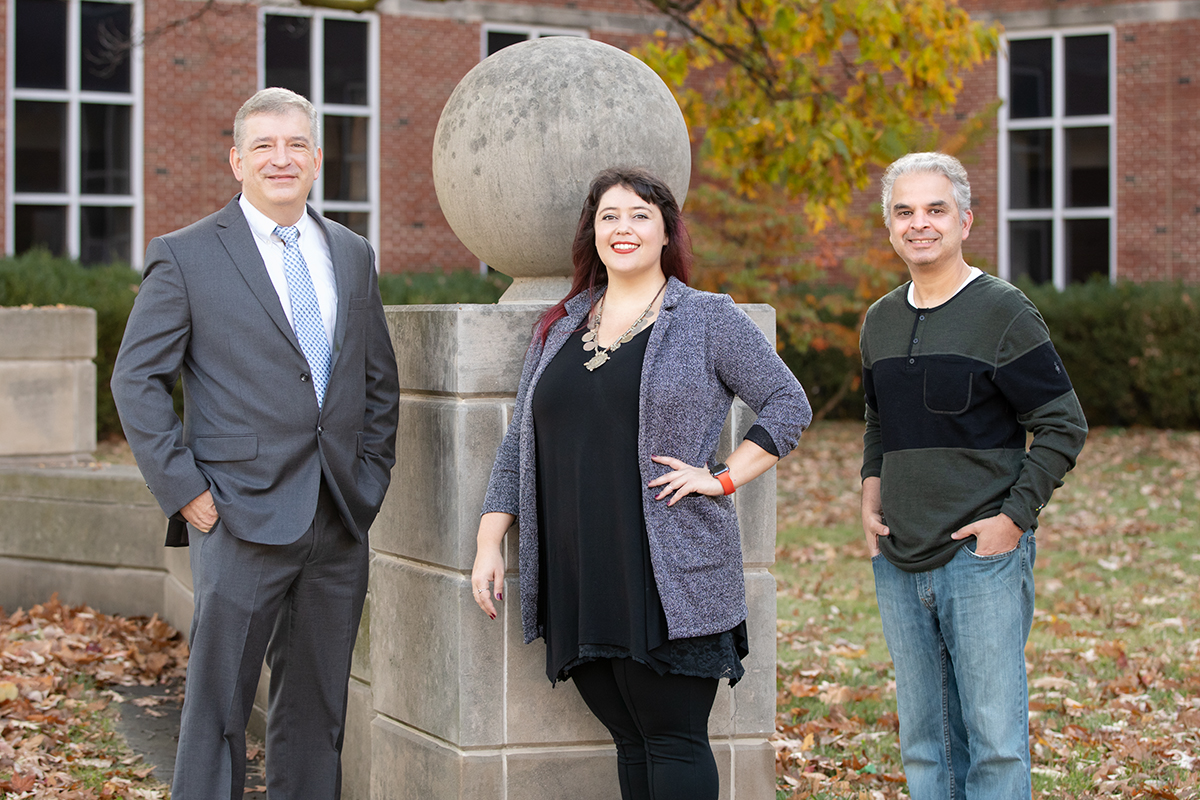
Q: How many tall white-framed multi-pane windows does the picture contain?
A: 4